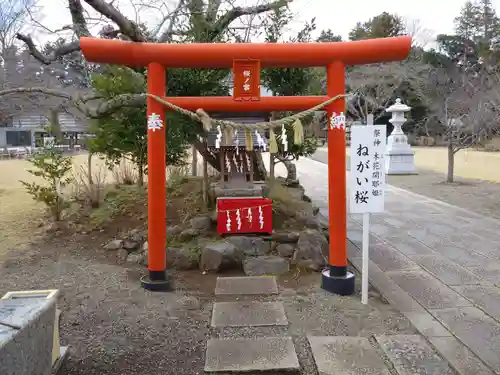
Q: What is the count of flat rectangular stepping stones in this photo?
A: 5